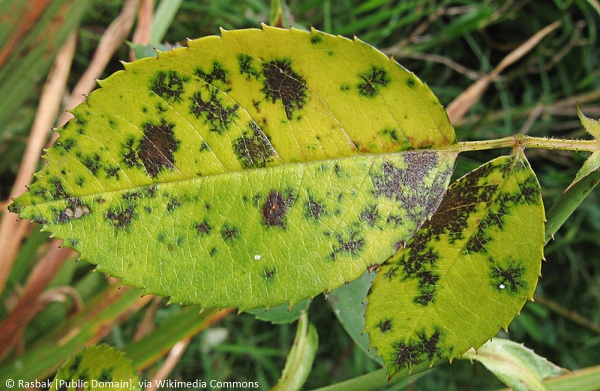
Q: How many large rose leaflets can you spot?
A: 2